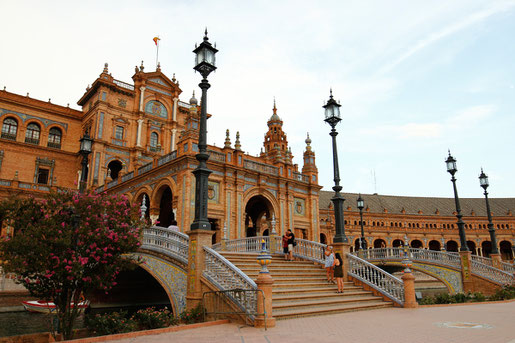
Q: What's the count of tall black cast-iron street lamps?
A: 6